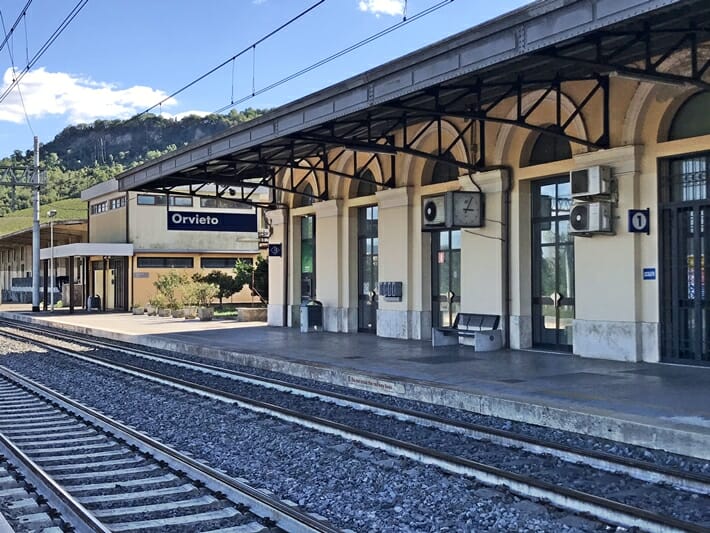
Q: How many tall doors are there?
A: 5